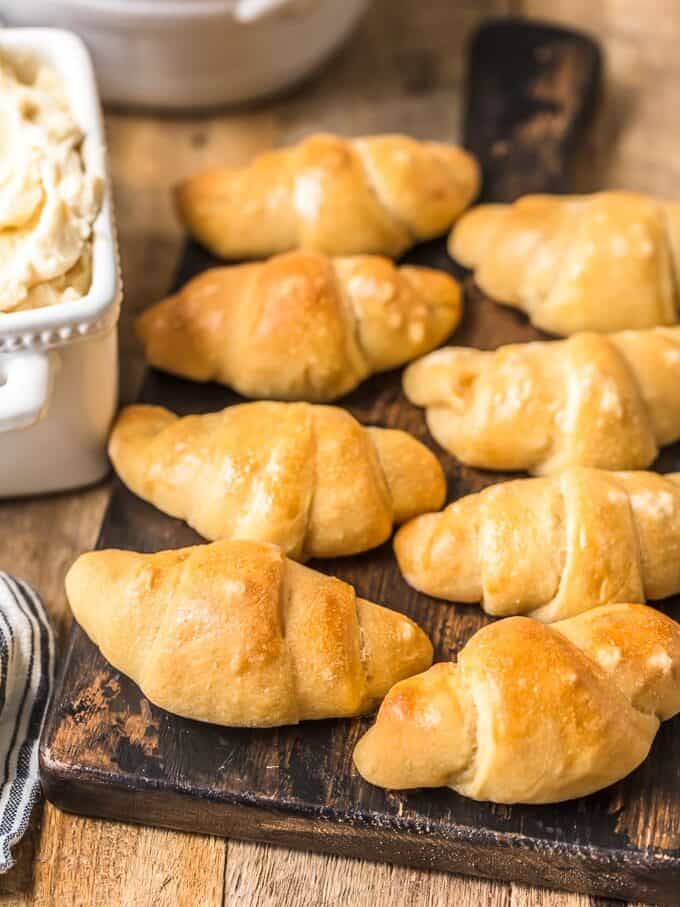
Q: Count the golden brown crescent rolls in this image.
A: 8